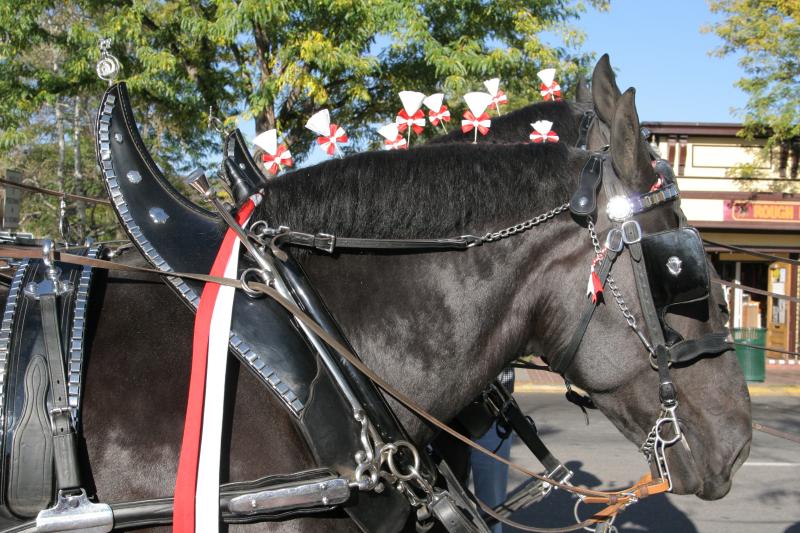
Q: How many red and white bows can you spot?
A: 9